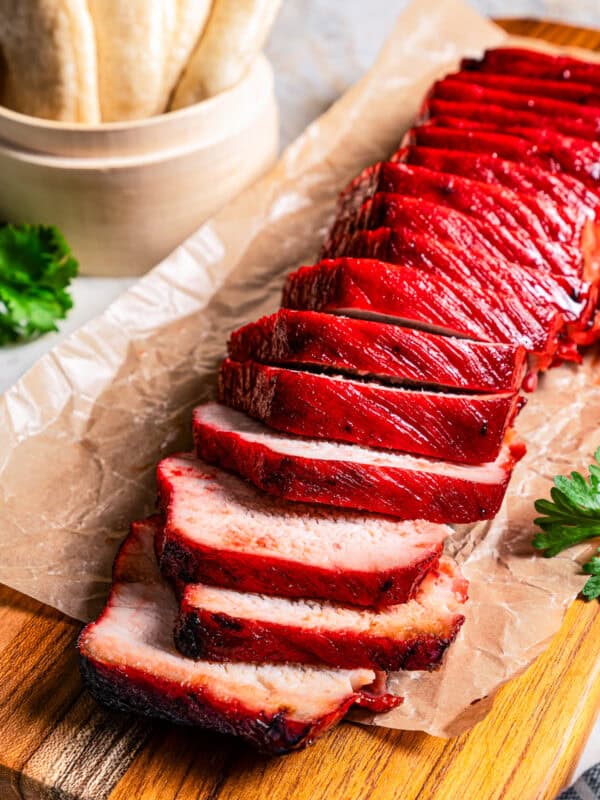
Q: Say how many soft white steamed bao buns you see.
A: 0